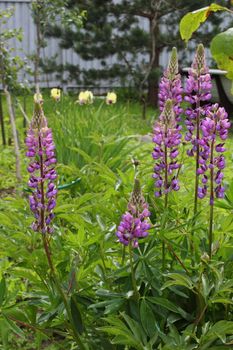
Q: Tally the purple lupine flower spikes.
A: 6